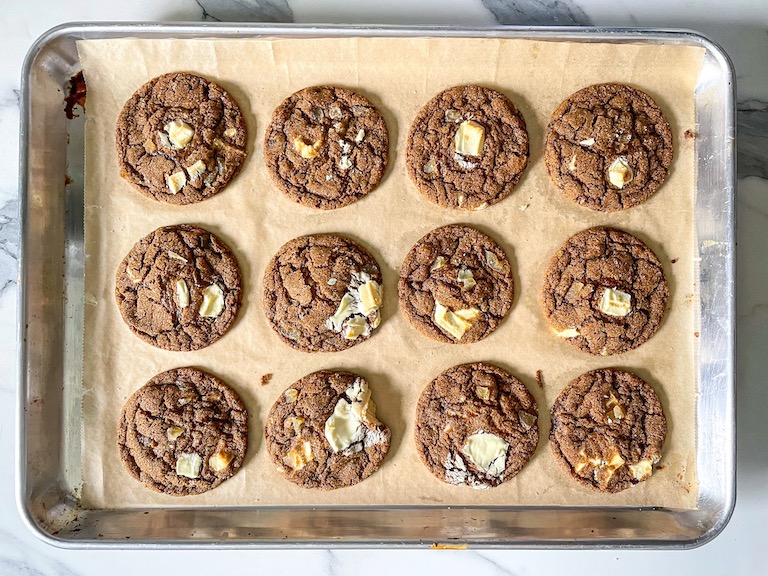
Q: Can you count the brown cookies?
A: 12